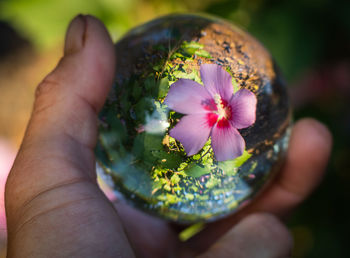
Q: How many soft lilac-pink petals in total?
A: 5